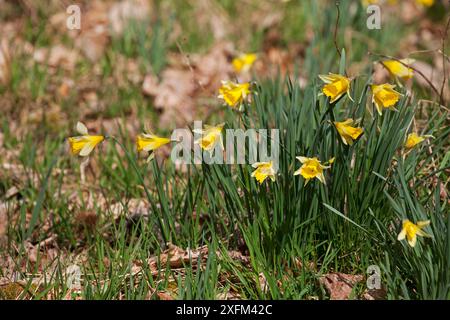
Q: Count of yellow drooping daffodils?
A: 13